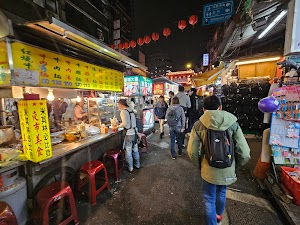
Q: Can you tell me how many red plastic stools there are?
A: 5